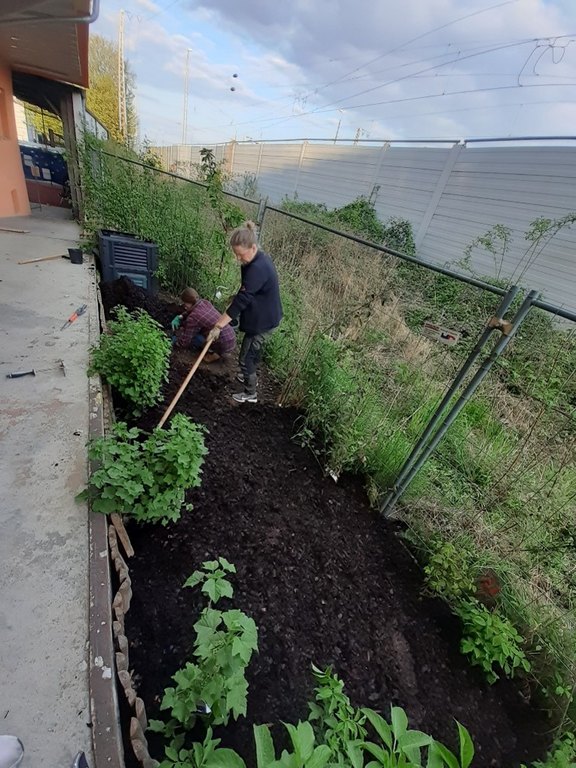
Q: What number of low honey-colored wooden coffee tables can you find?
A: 0